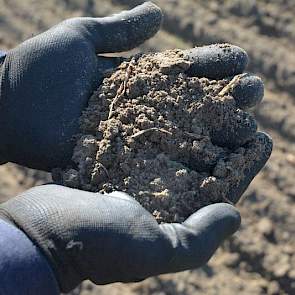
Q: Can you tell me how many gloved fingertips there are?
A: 6